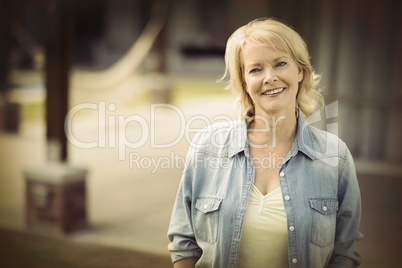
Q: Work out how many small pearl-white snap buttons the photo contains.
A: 6